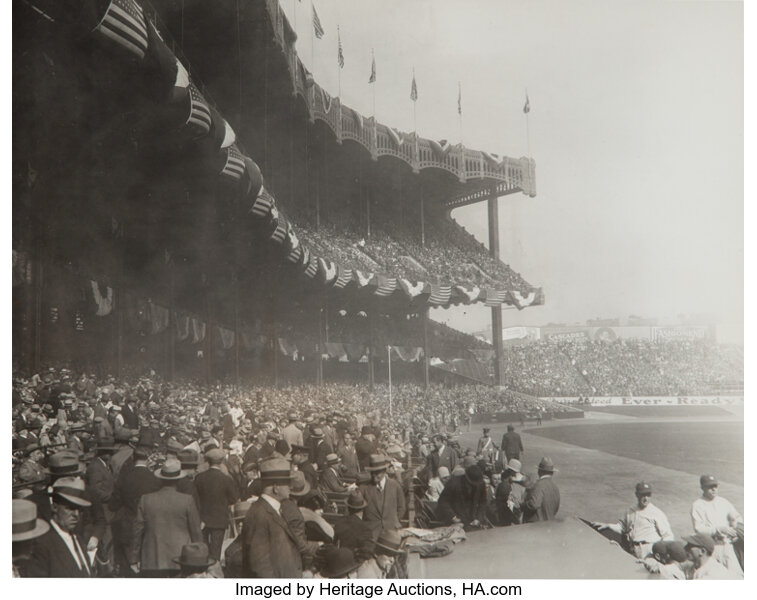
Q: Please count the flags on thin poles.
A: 6